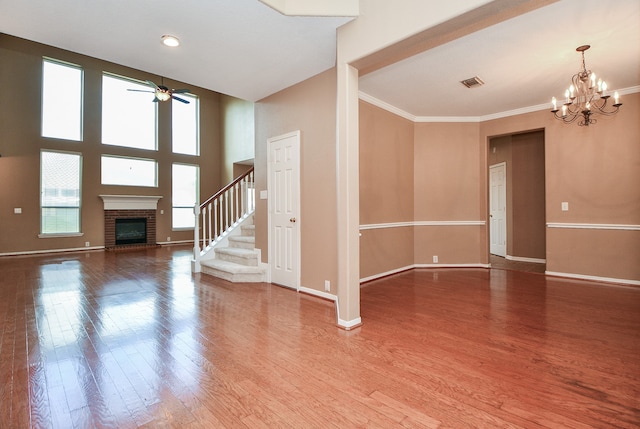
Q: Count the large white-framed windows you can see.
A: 6